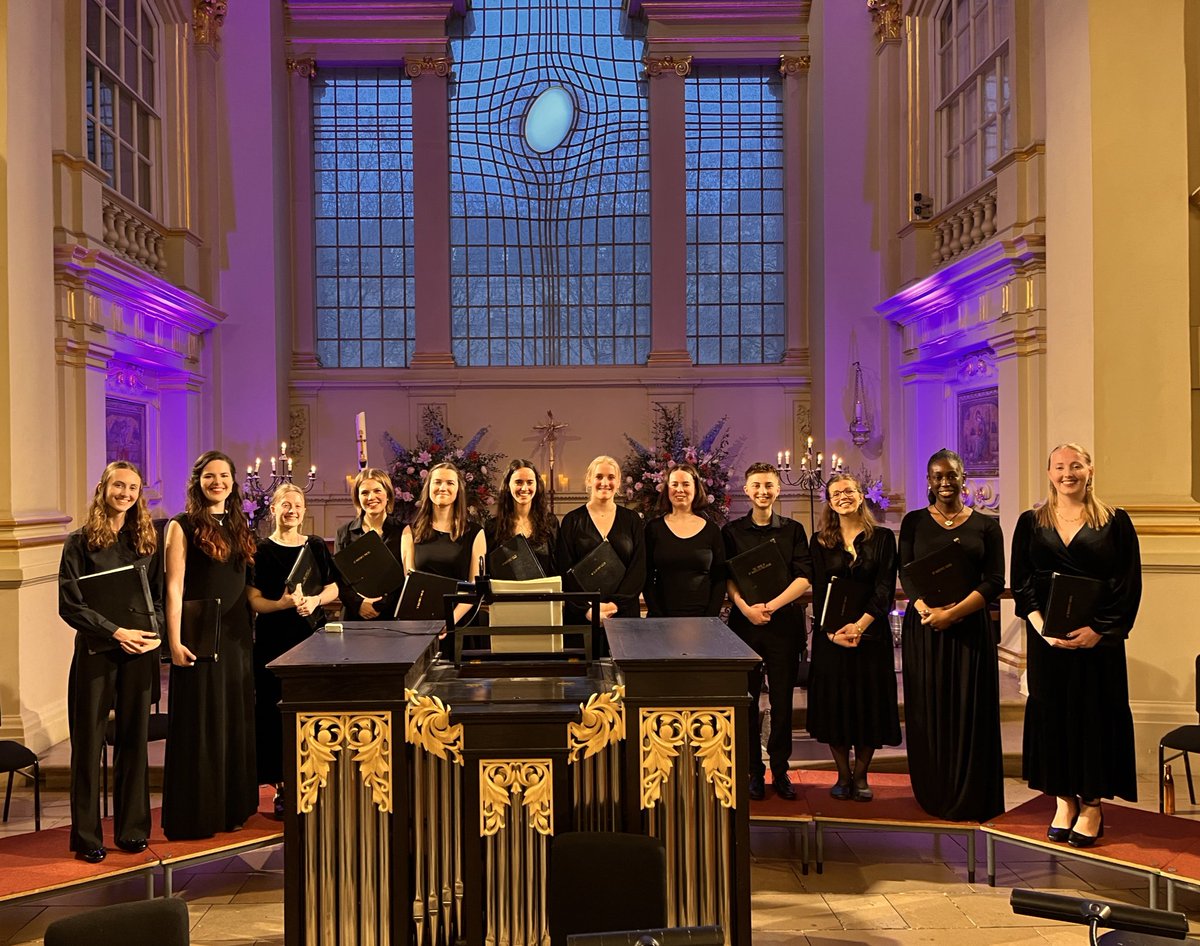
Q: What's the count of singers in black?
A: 12